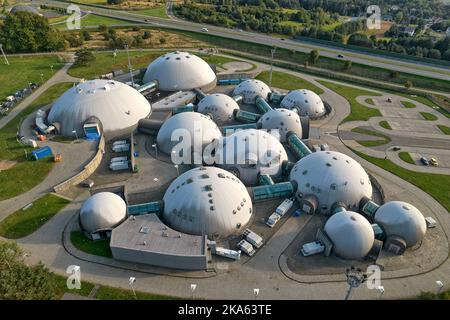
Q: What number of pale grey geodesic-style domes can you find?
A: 13